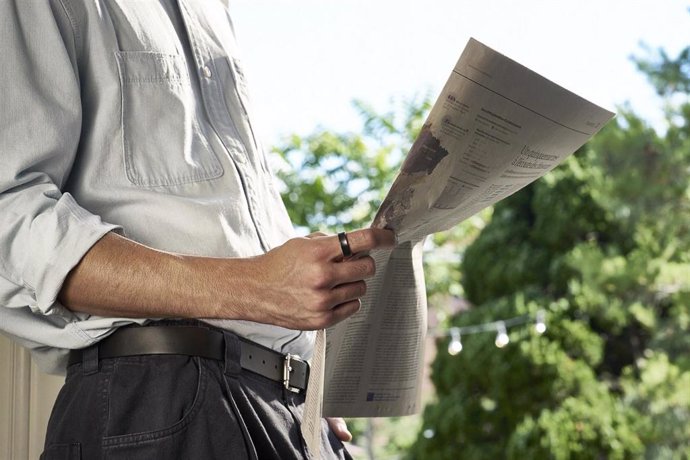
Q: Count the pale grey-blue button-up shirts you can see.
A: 1